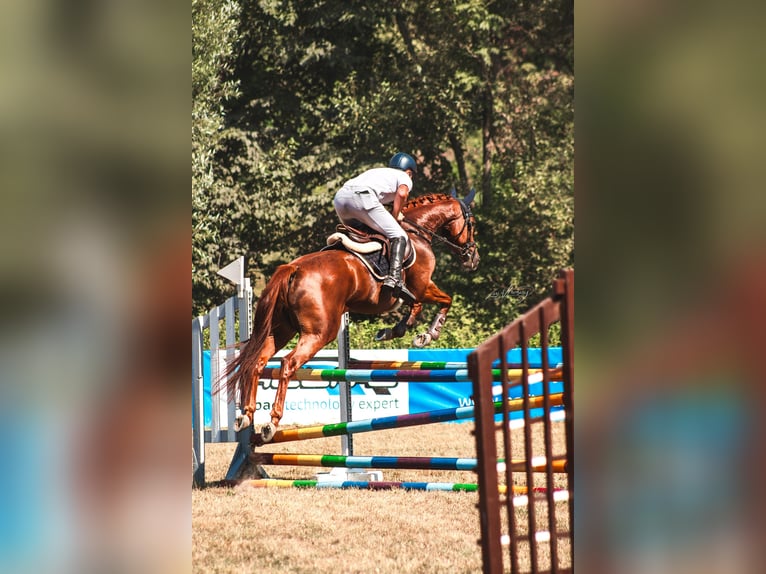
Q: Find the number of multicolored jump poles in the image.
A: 5